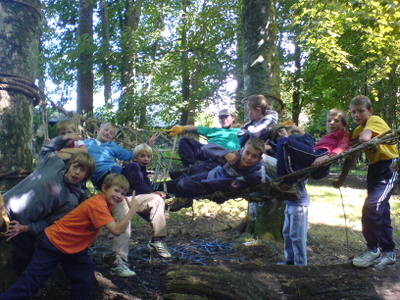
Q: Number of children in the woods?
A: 11